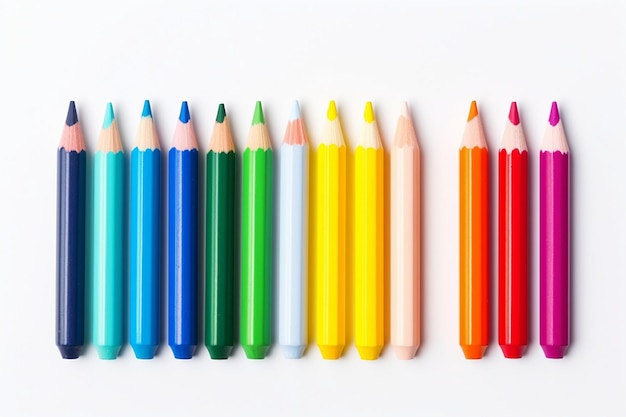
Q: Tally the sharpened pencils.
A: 13